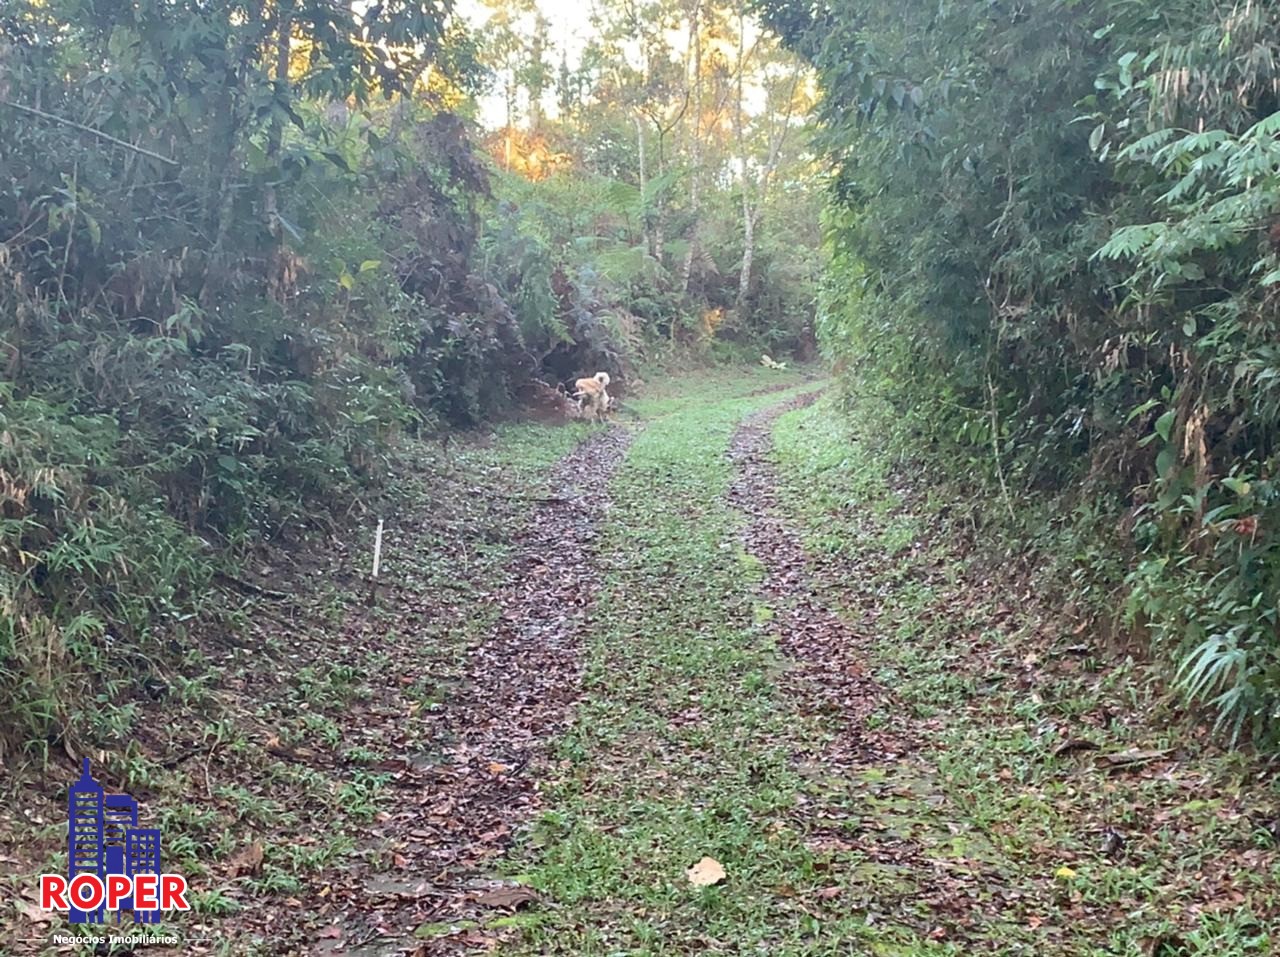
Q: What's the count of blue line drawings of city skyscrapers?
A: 3